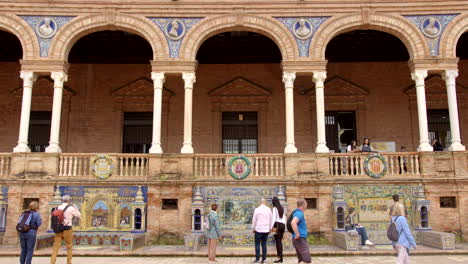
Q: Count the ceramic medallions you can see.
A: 7